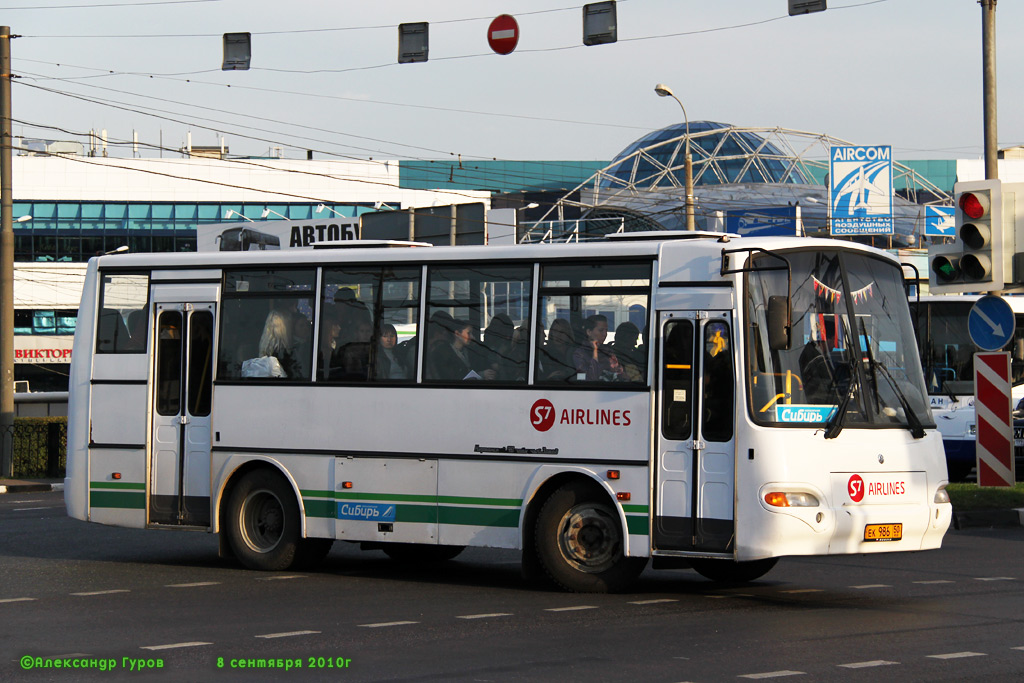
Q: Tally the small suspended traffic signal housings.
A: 4